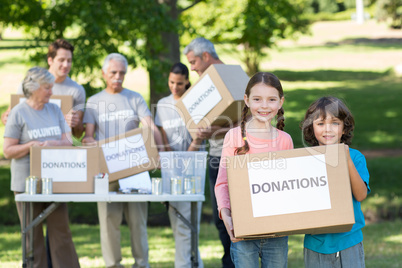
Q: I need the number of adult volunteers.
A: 5